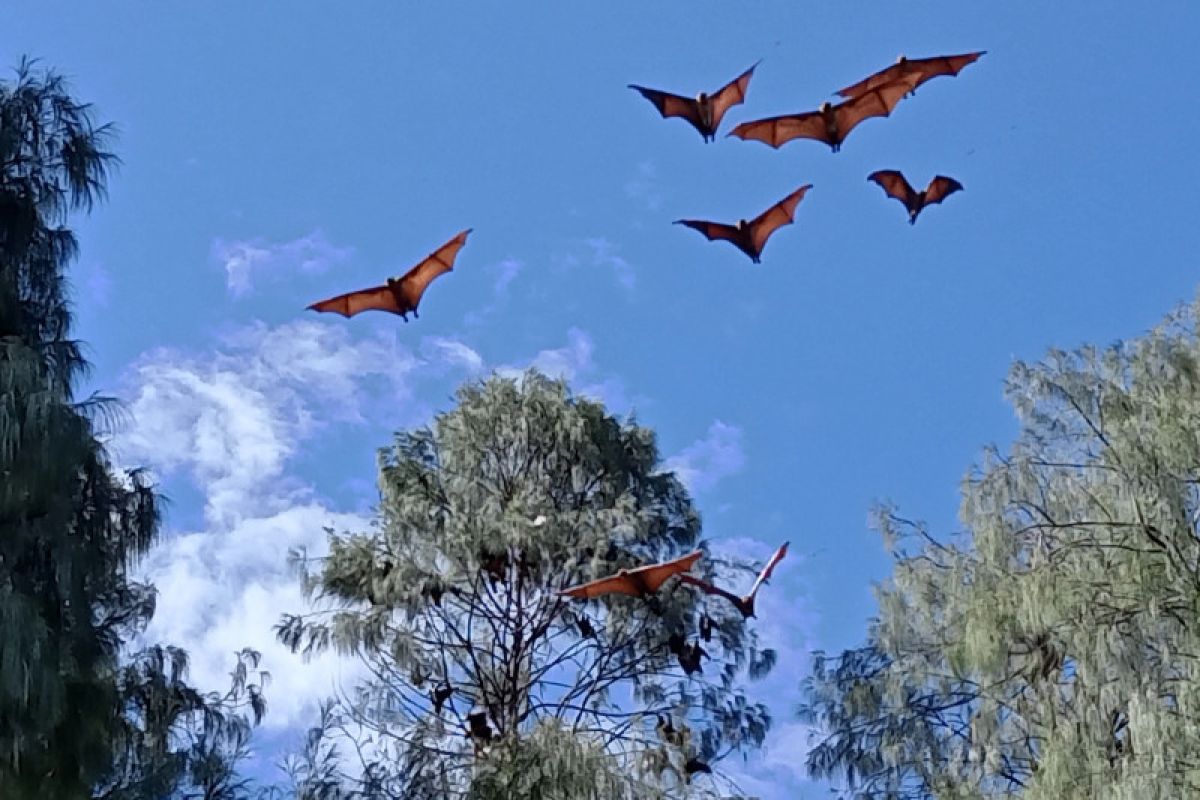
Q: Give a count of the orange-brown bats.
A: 8